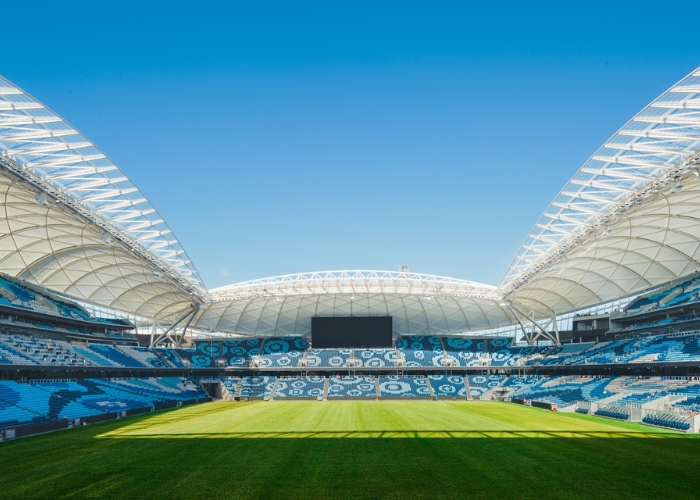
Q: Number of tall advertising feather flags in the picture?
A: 0